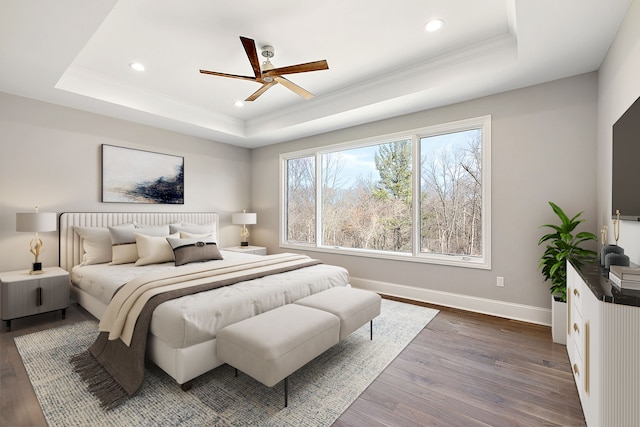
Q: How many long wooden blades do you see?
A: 5